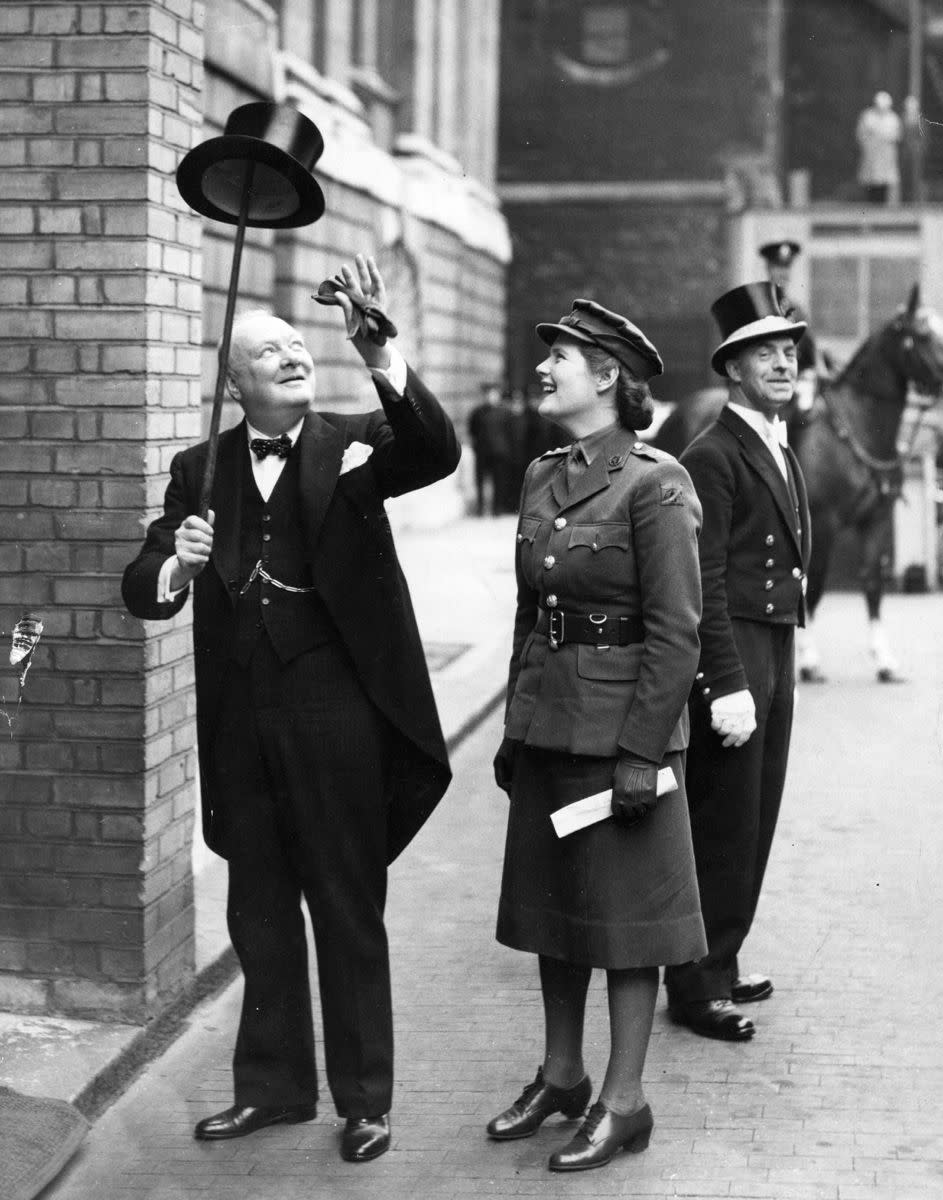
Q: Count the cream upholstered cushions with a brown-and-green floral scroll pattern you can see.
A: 0